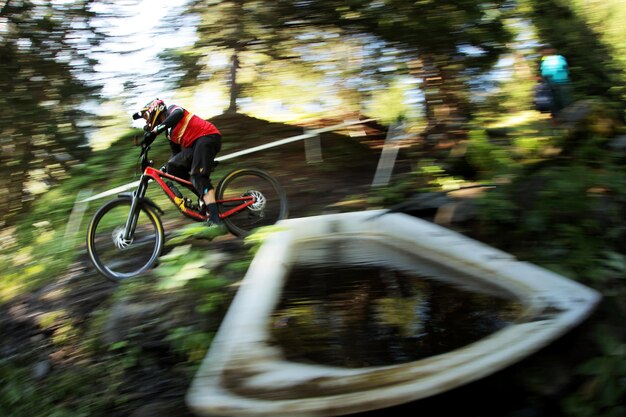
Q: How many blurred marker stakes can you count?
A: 3